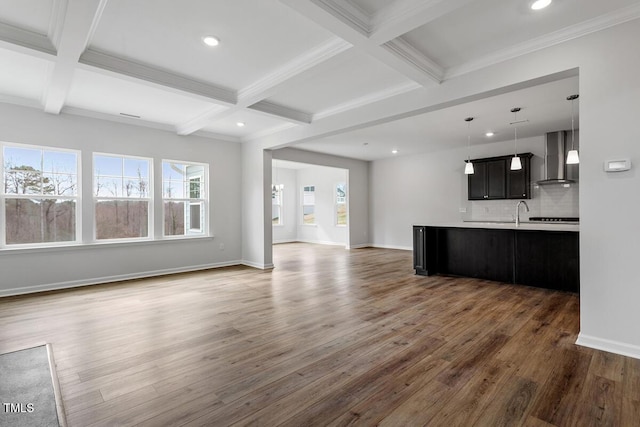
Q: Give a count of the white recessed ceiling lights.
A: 5